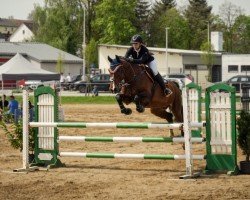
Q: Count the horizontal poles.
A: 3